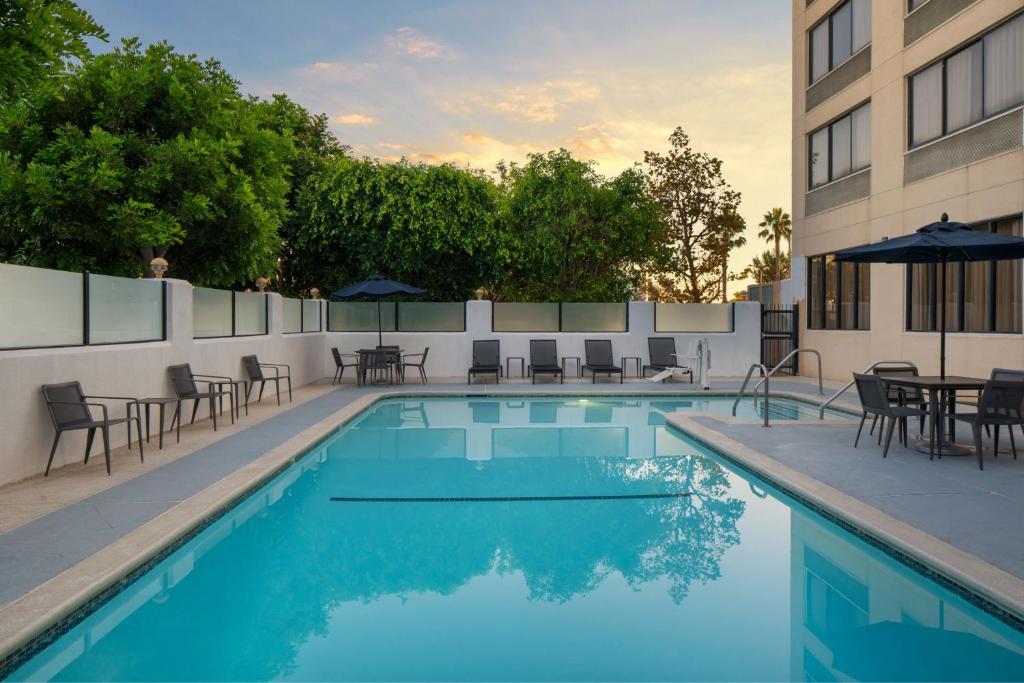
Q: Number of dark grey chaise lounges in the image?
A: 4